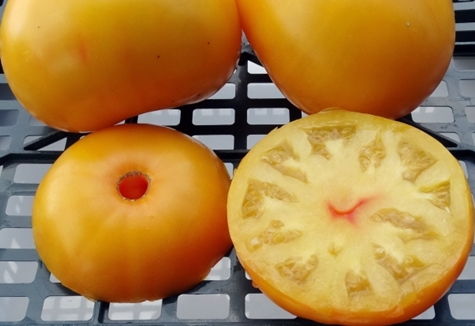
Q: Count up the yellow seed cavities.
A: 11